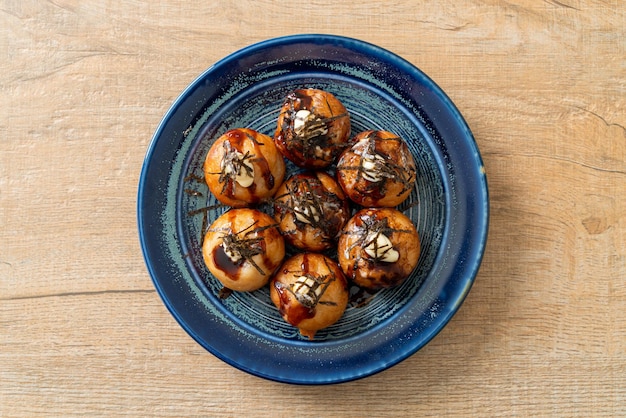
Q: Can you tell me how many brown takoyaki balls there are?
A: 7